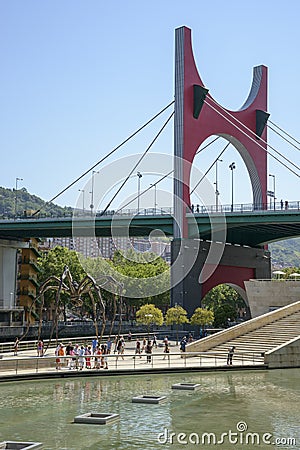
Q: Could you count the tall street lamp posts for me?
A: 8